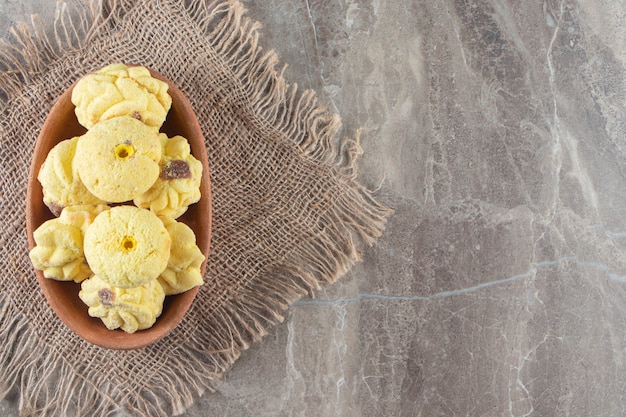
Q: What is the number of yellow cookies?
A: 8